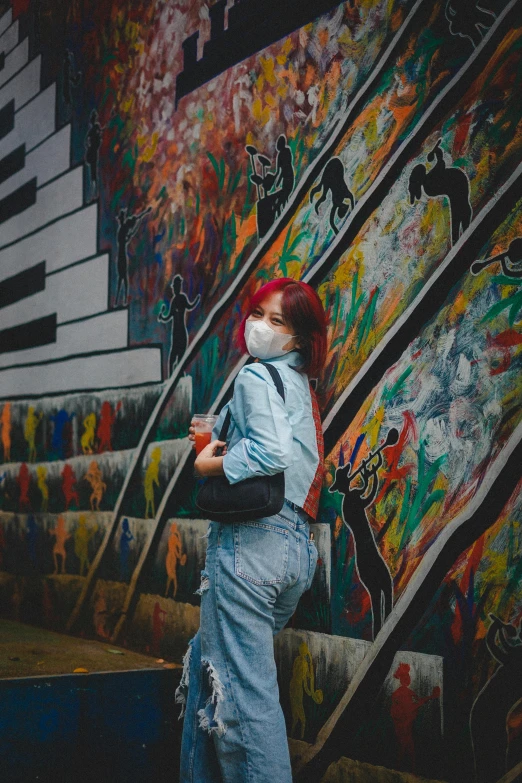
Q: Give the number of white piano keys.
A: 11